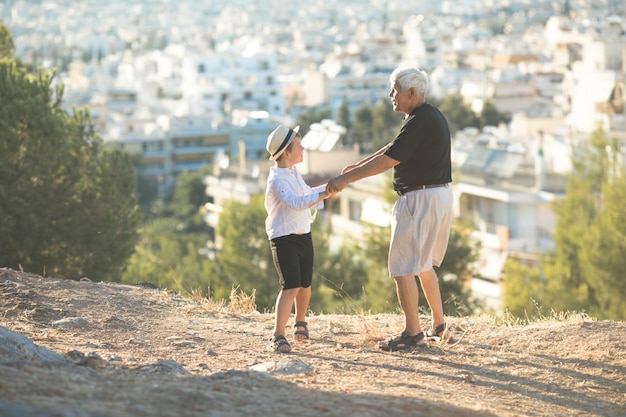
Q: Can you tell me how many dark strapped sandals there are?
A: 4